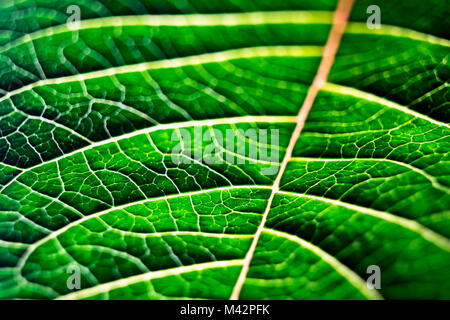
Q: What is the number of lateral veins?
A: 11